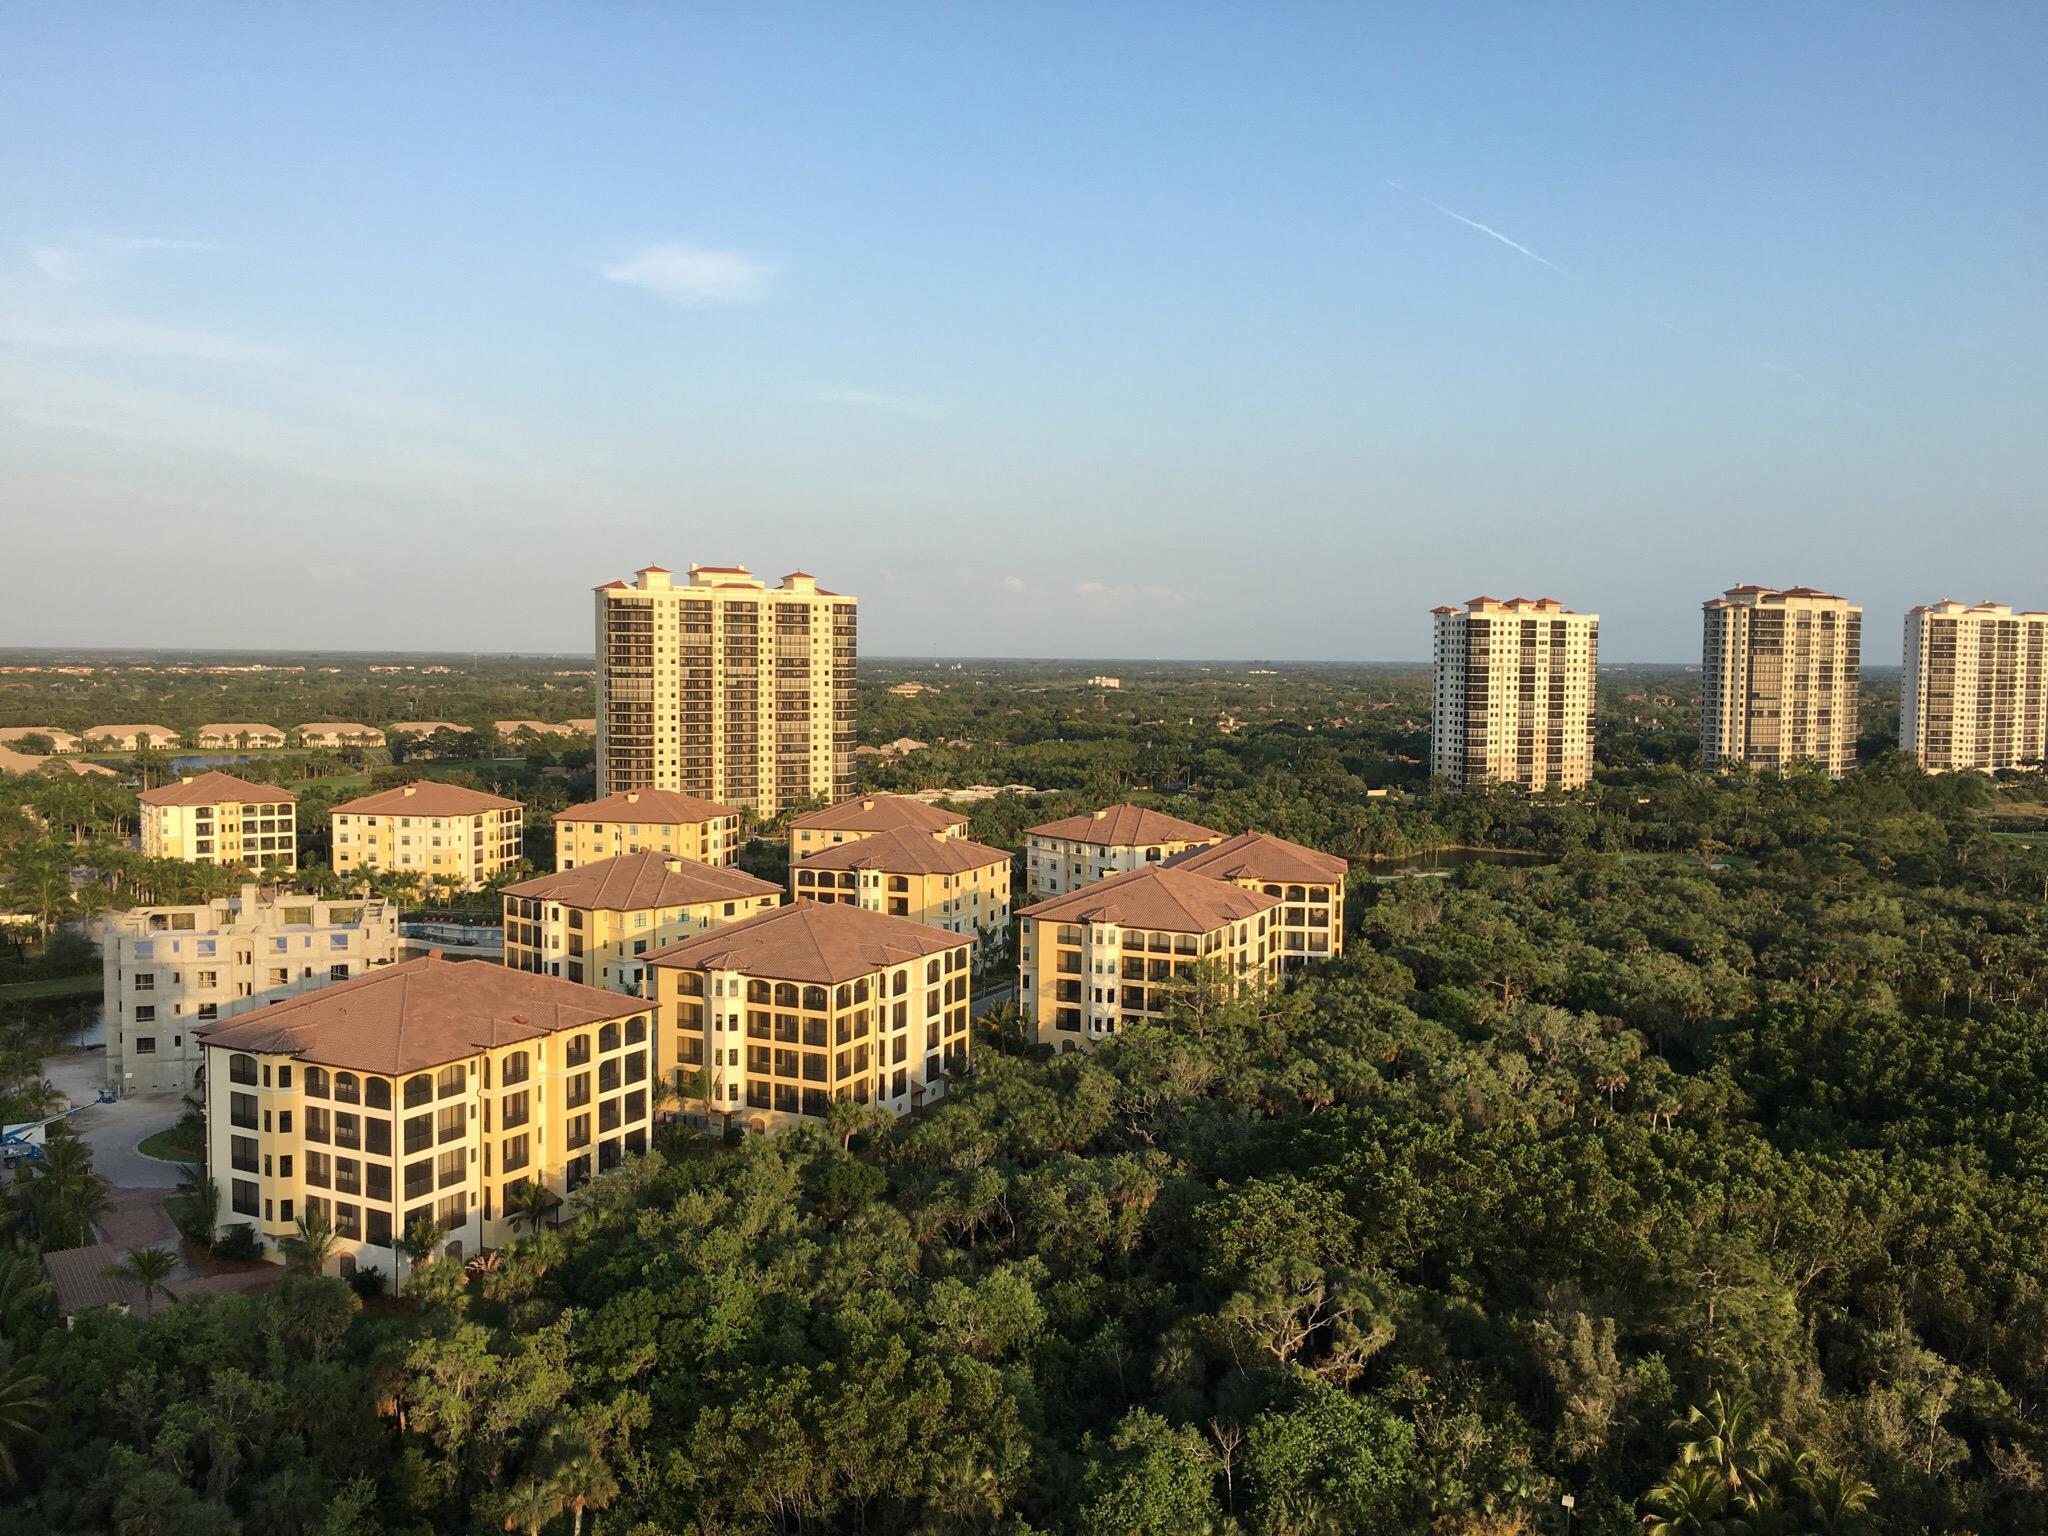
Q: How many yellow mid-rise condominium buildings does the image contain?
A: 11